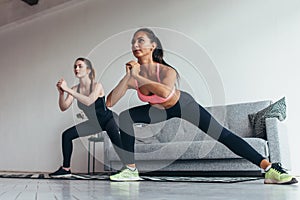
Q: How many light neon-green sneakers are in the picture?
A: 2